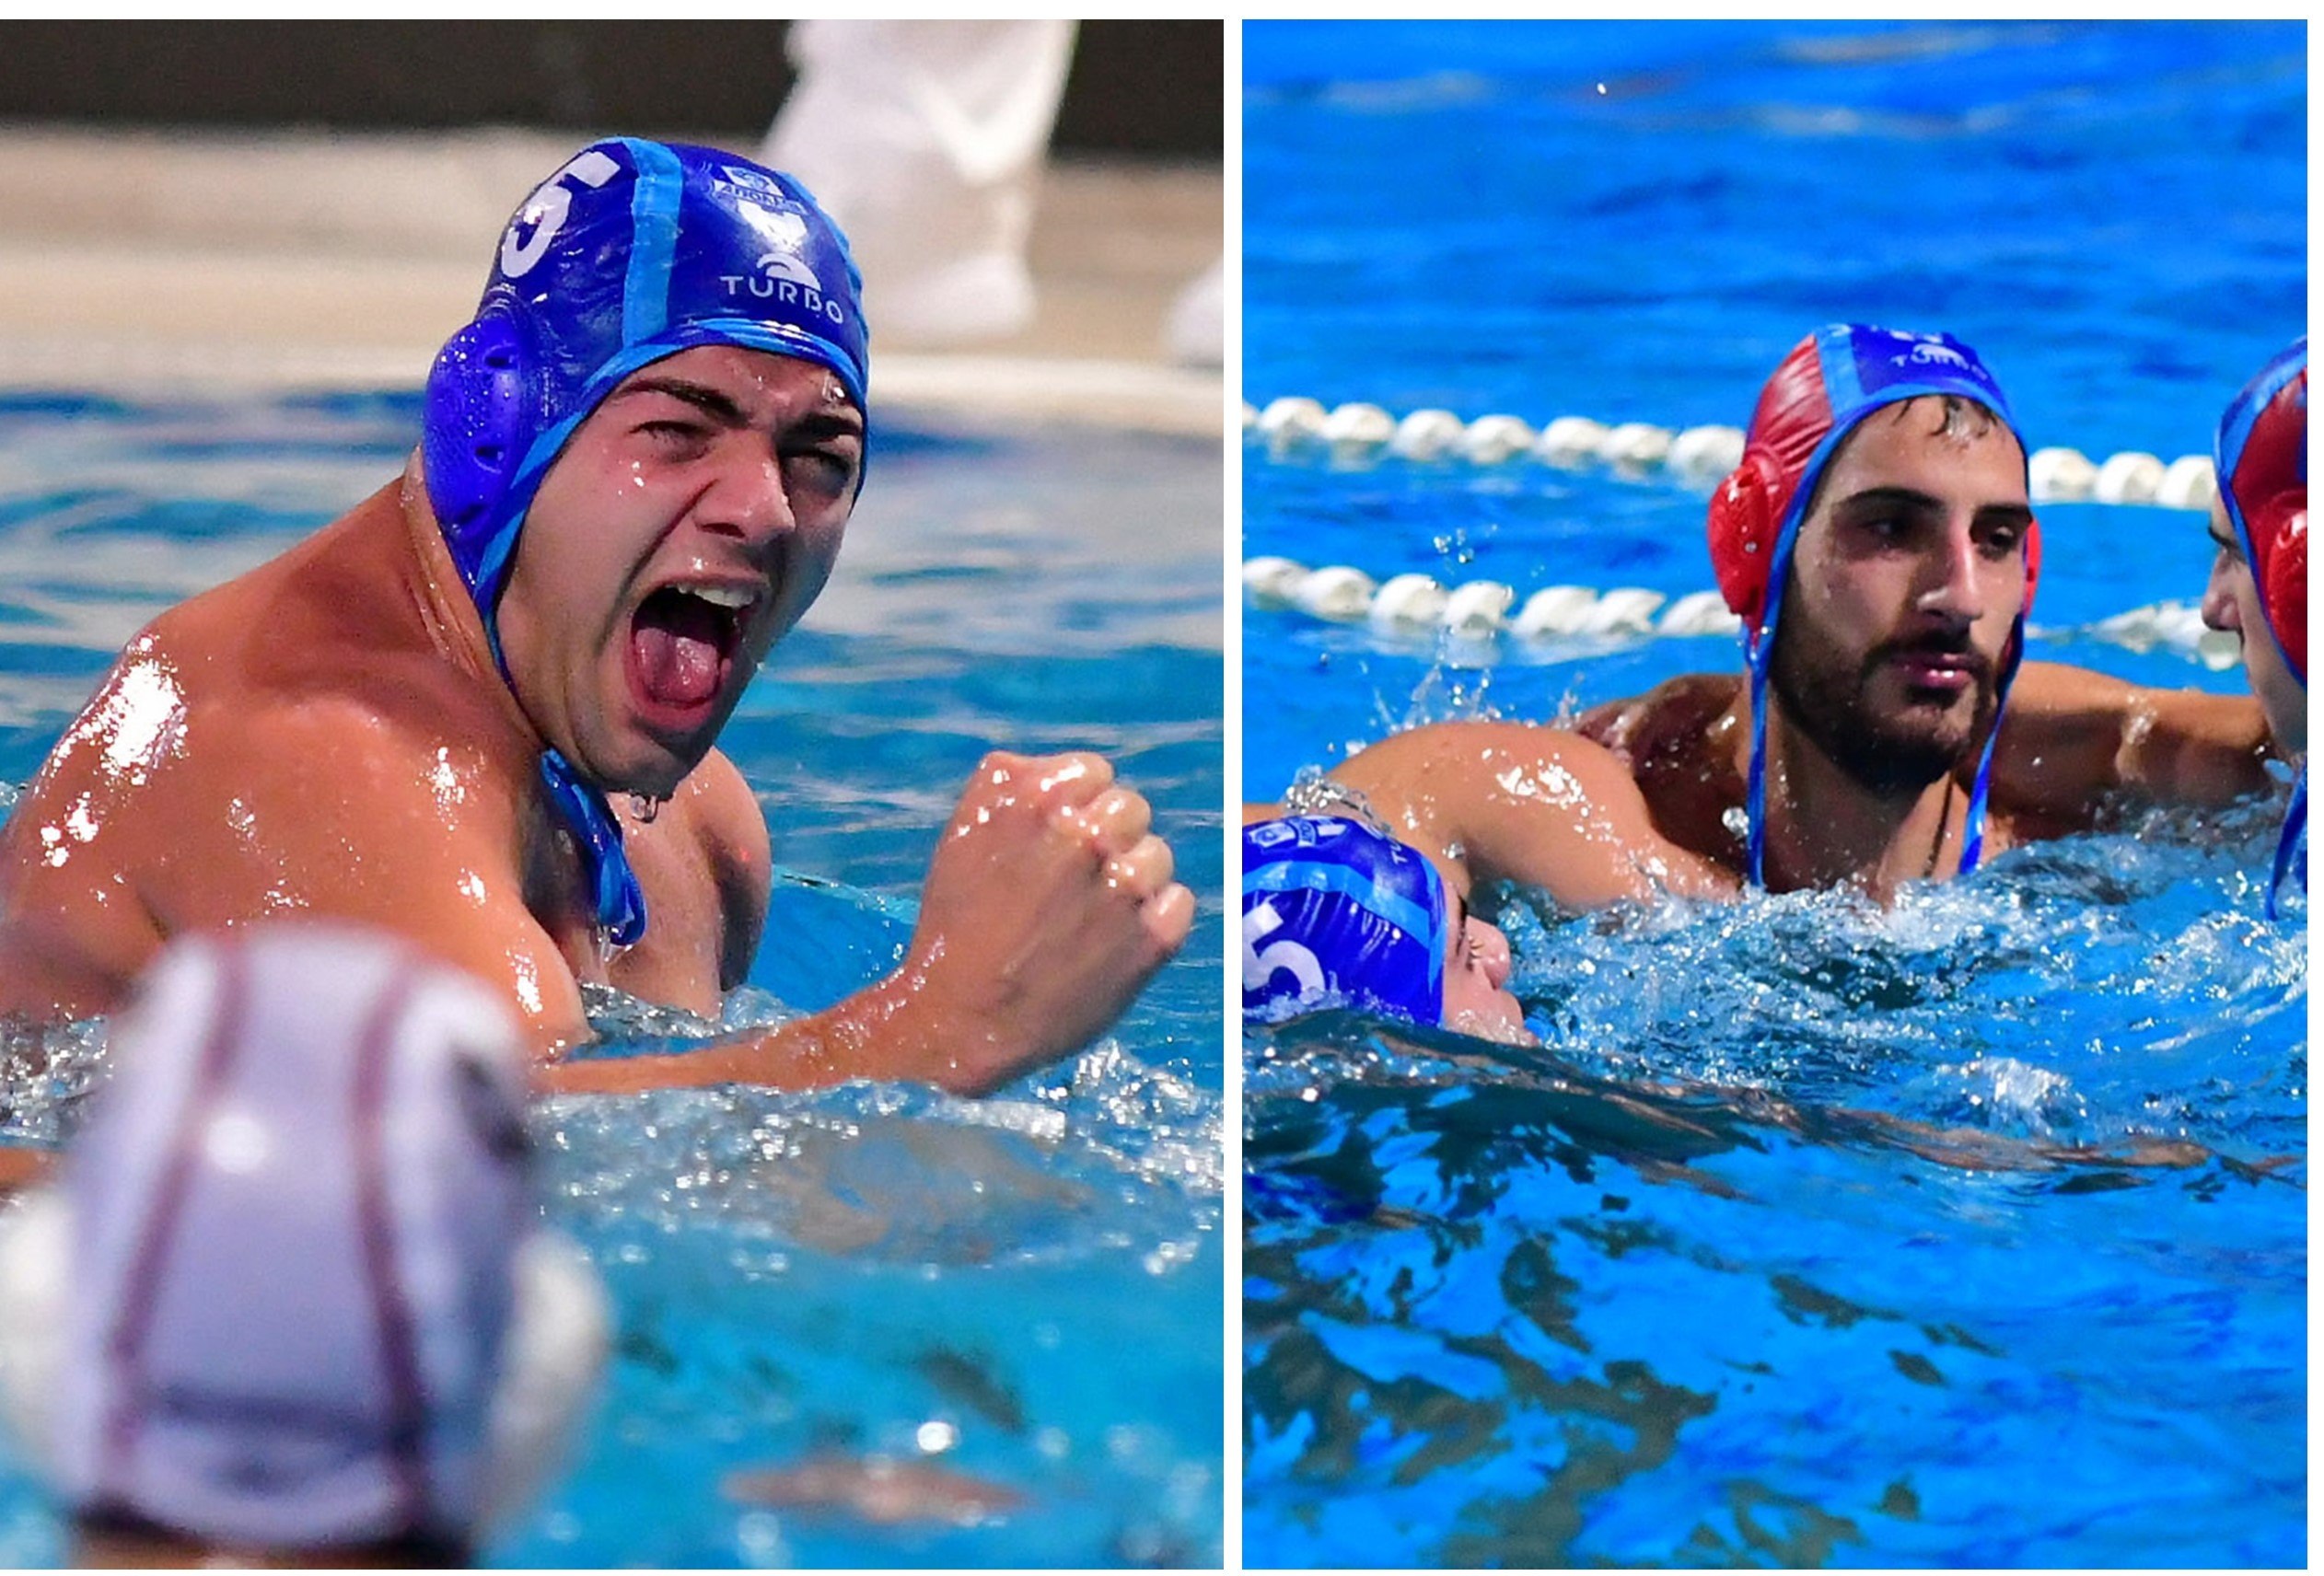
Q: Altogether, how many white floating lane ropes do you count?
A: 2